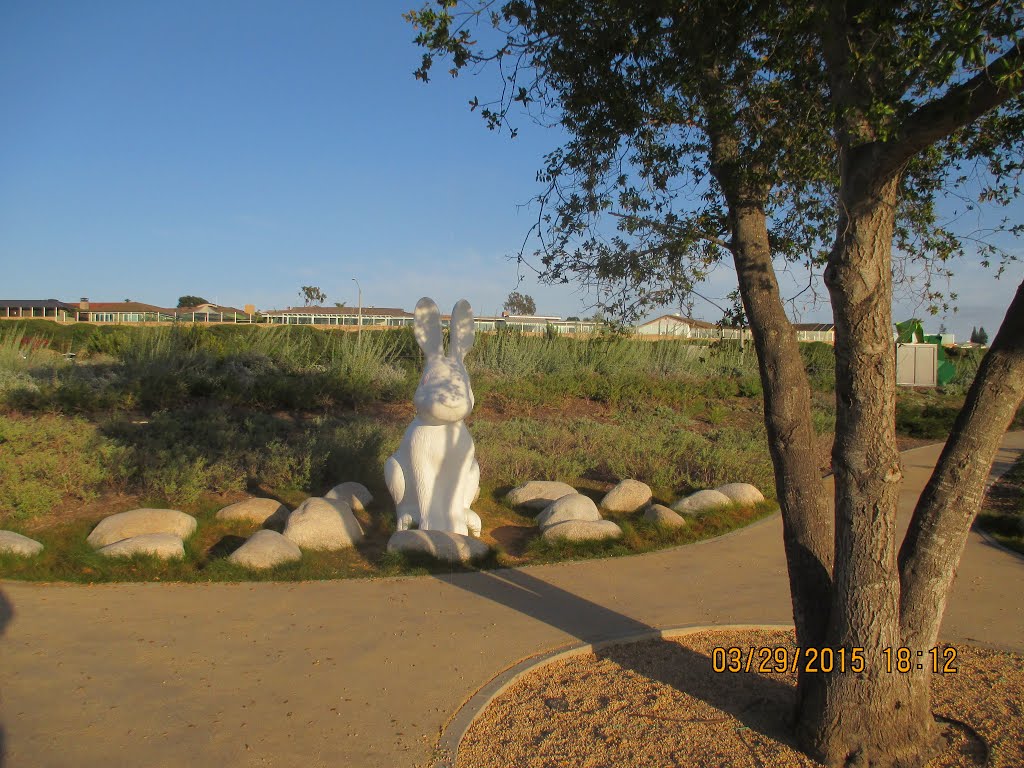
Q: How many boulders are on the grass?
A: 15